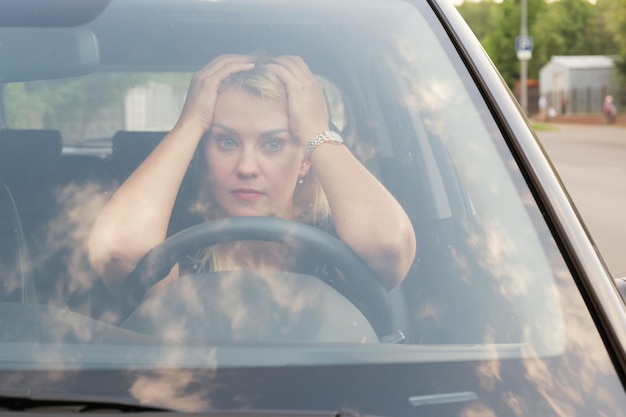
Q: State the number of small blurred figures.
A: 2